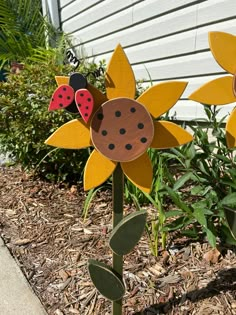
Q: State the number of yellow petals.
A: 10